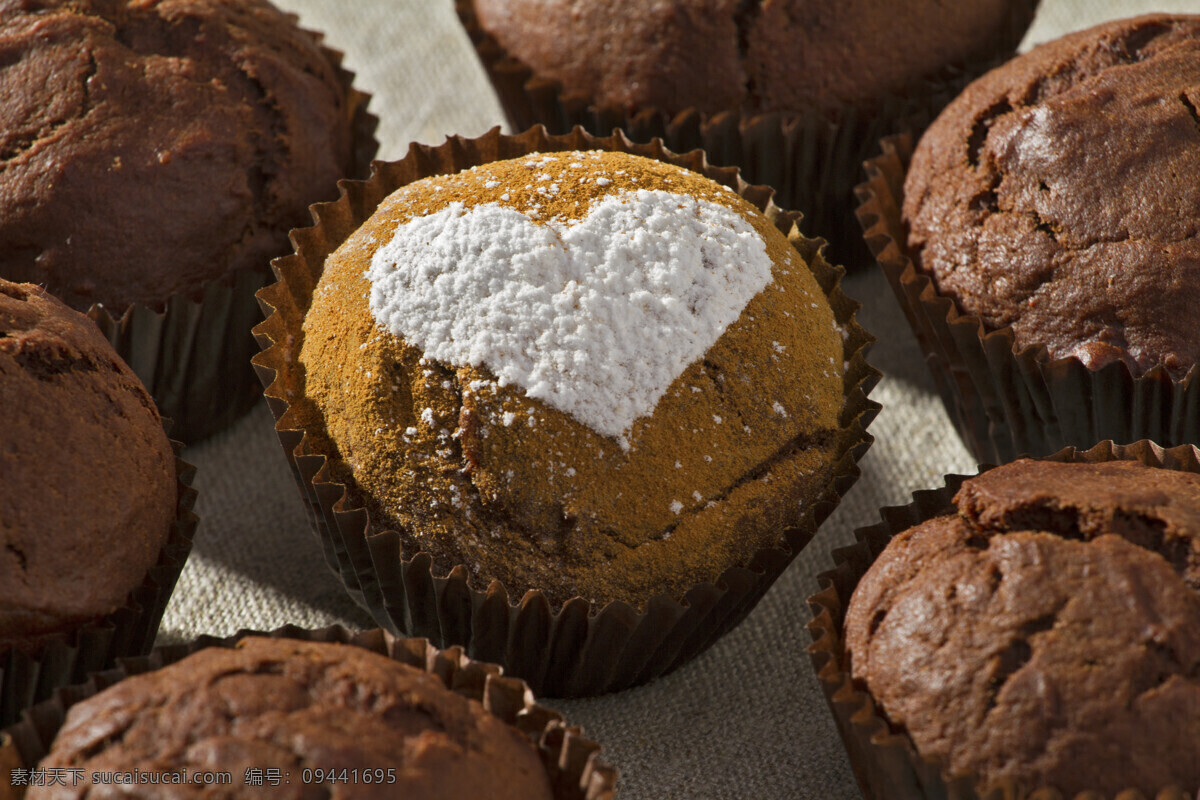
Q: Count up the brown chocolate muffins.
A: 6